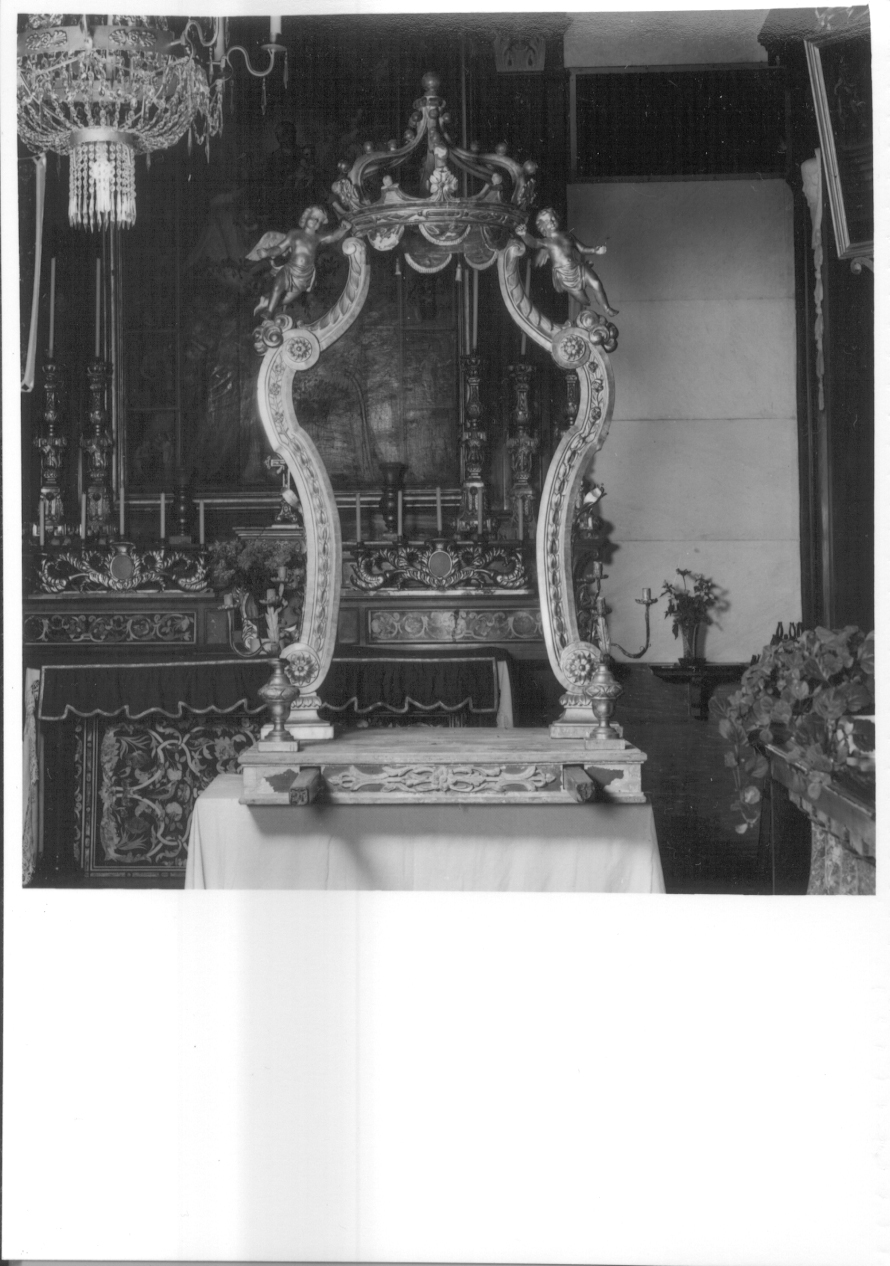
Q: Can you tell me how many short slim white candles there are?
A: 10